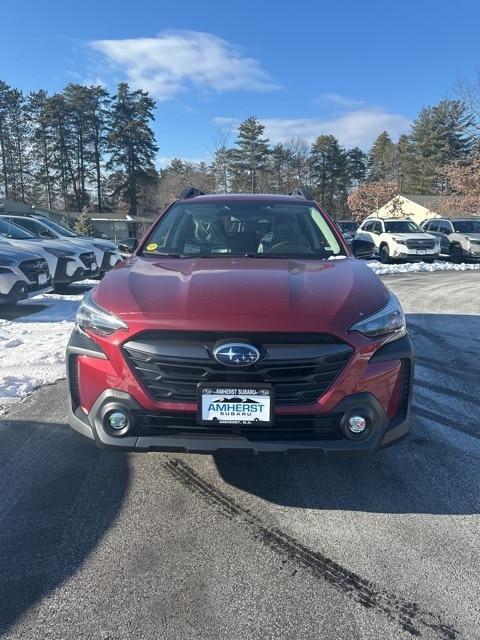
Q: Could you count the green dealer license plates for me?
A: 0